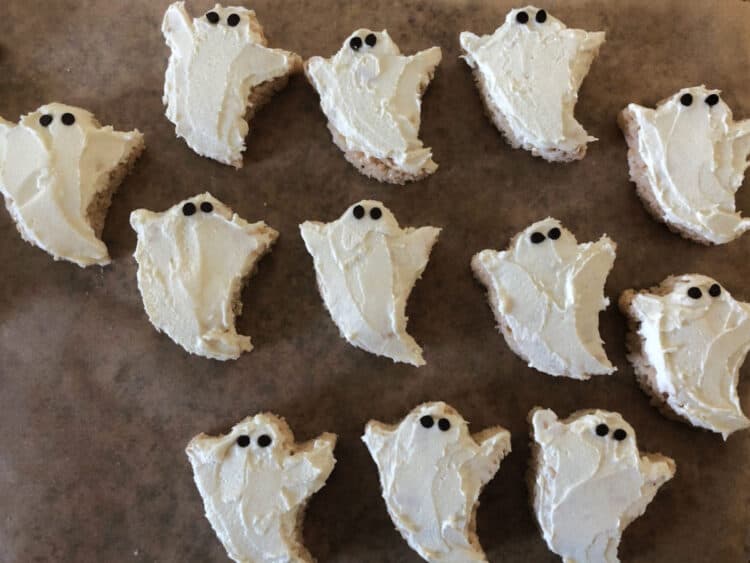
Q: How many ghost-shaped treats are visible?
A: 12